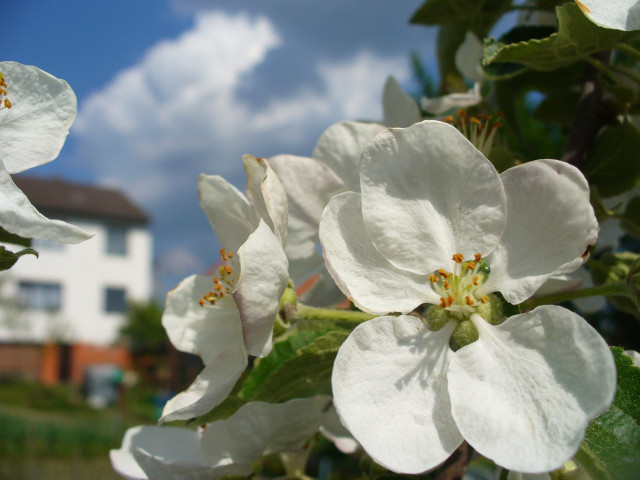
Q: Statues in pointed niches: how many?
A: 0